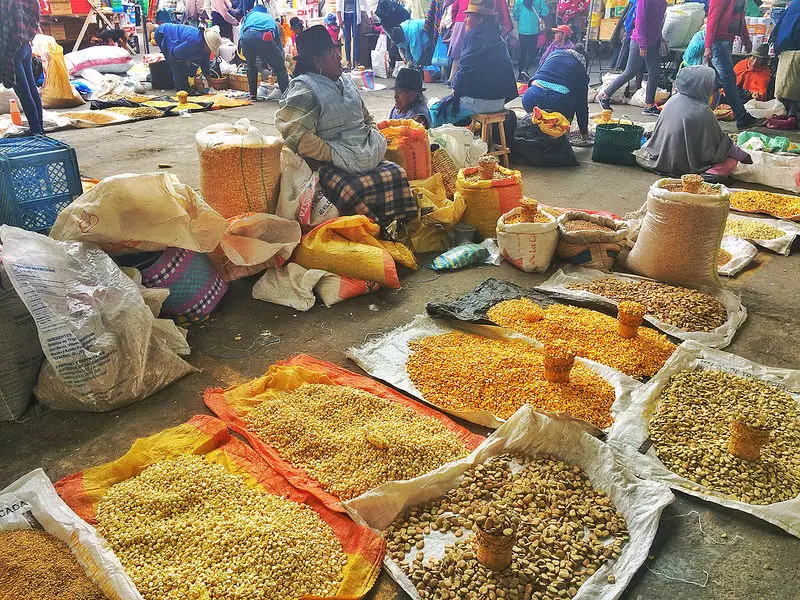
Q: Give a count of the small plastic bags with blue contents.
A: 1